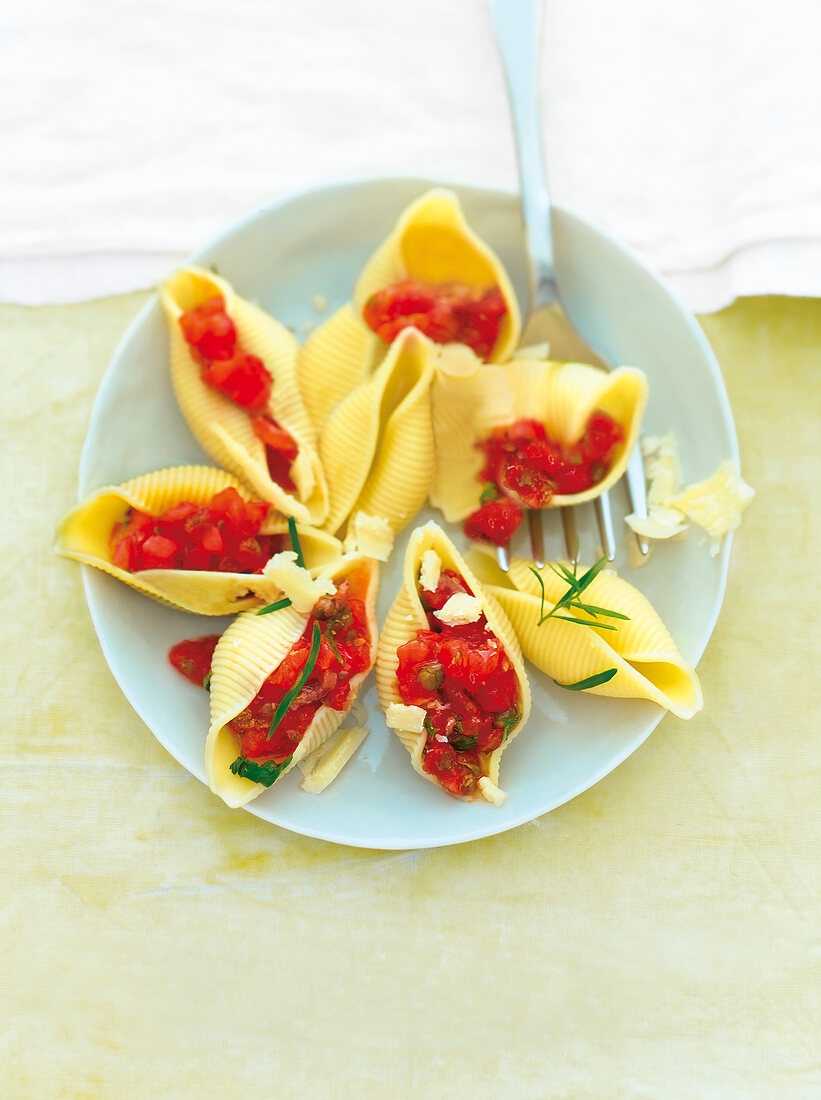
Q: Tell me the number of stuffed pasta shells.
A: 6